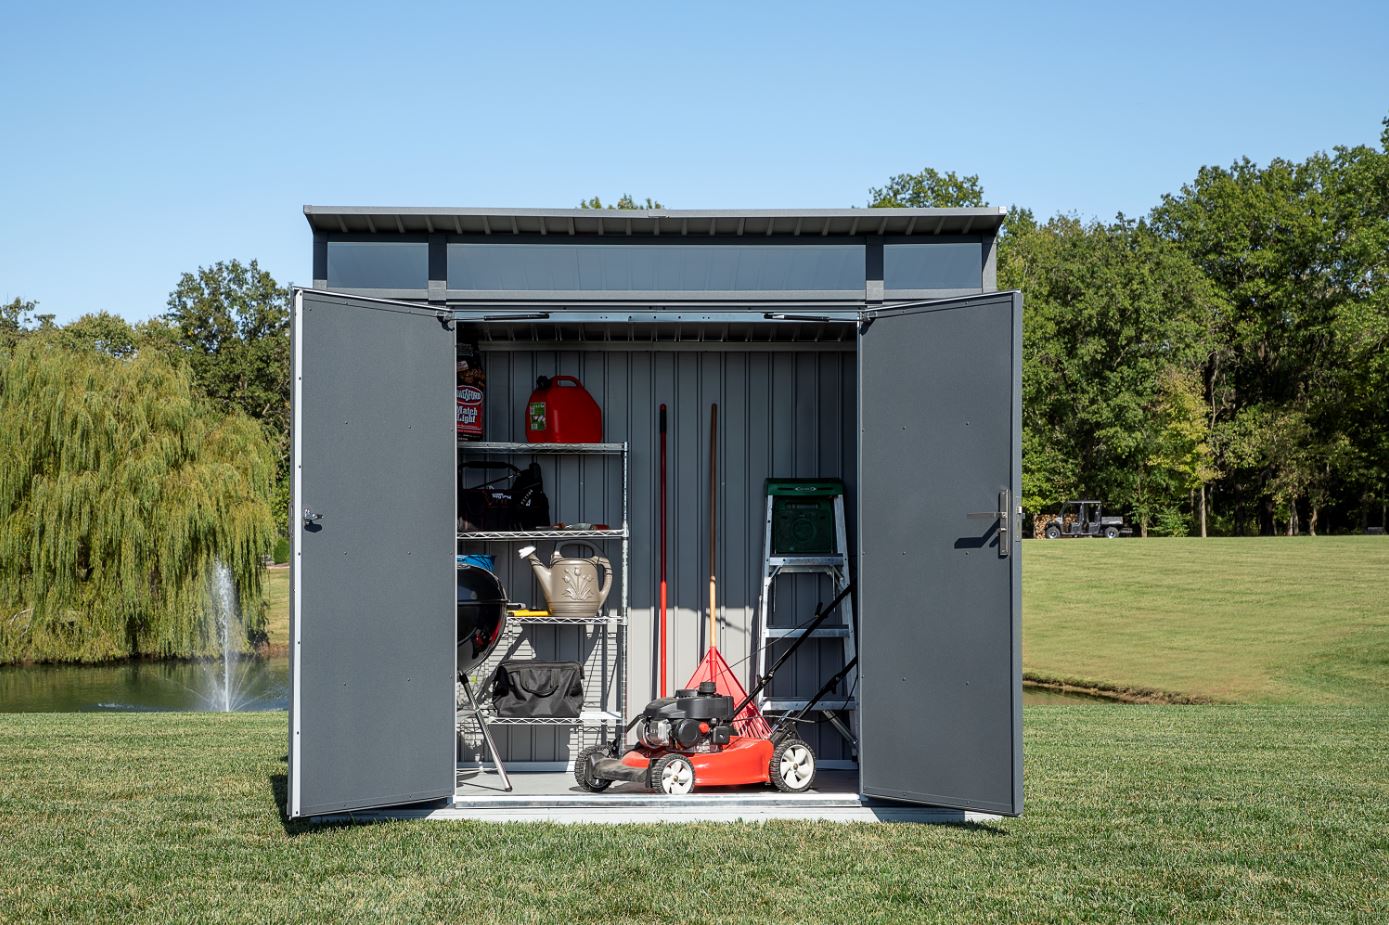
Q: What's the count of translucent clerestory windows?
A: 3